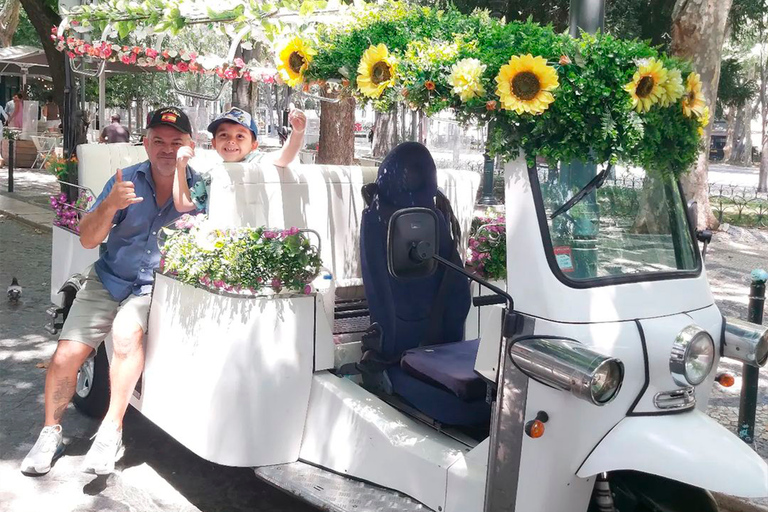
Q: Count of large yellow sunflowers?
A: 5